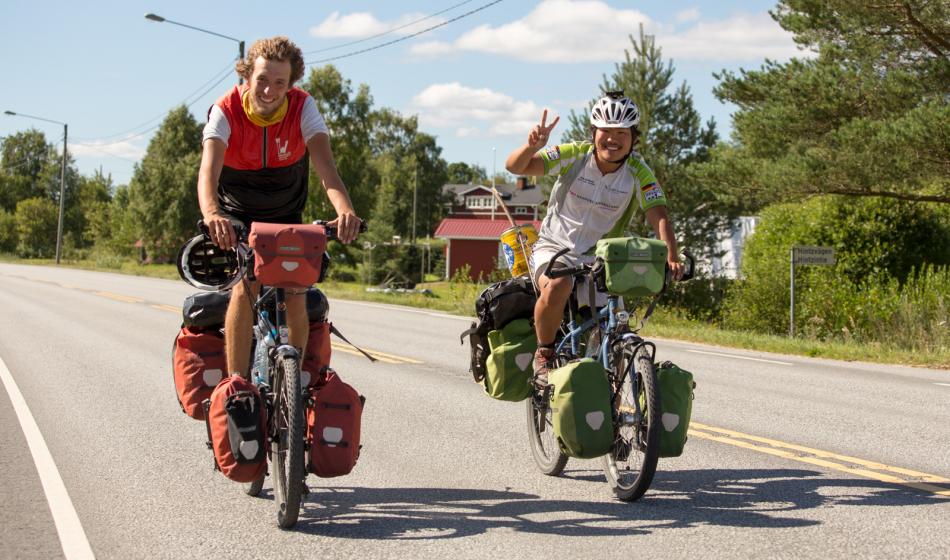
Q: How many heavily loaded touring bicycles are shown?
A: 2